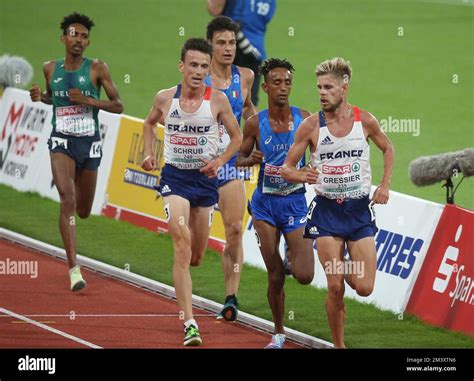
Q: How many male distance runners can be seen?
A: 5